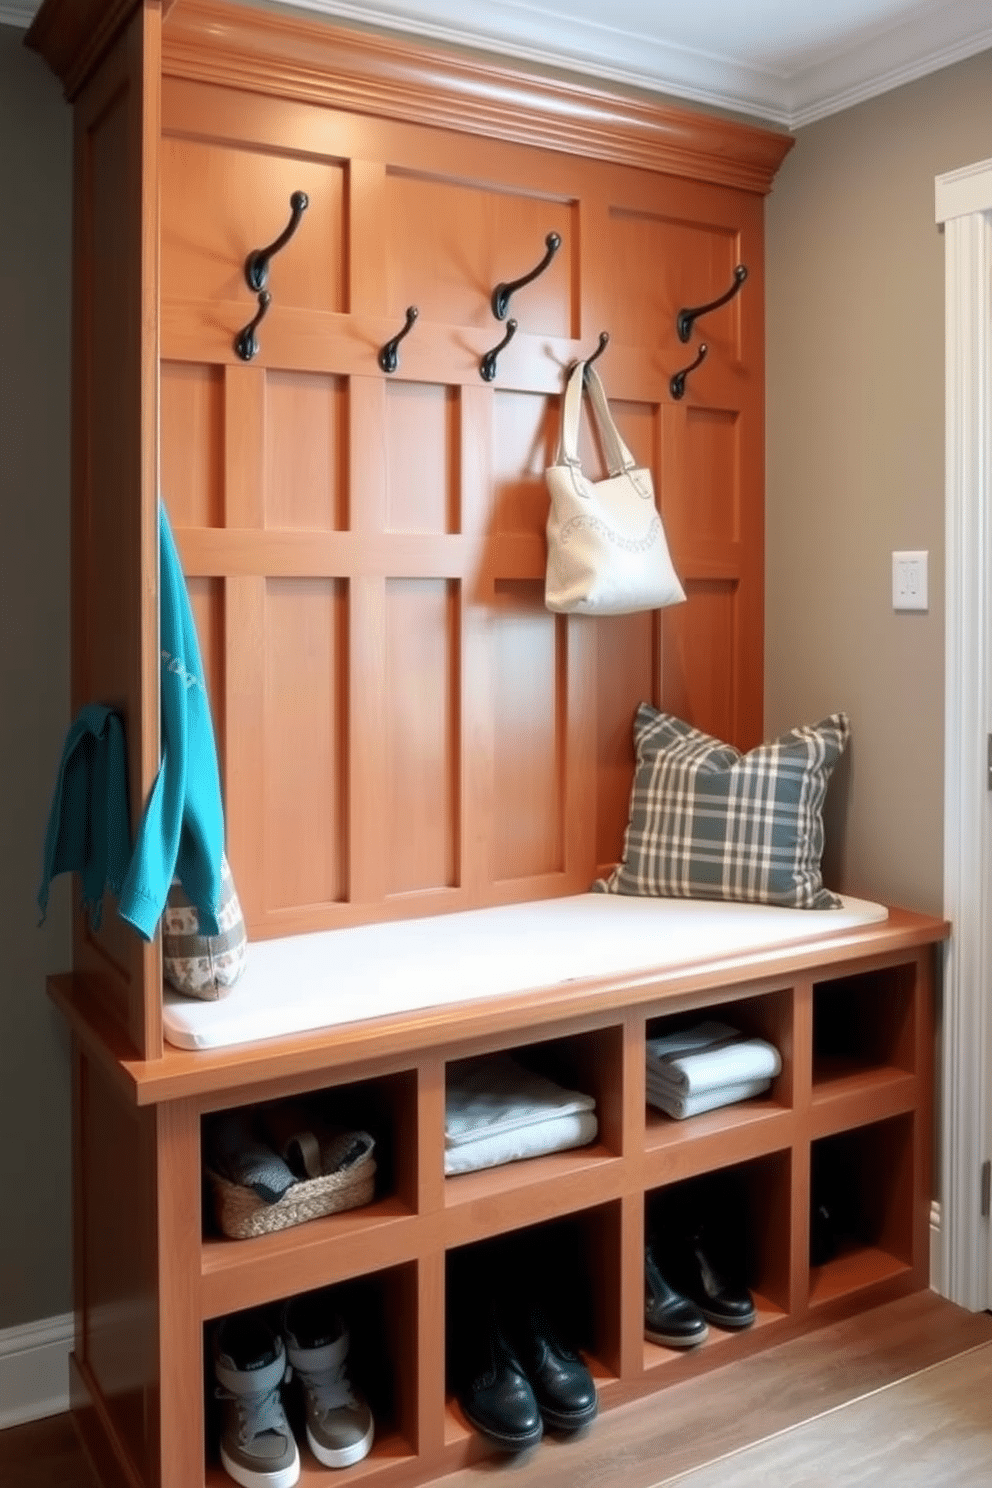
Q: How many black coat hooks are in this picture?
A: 8